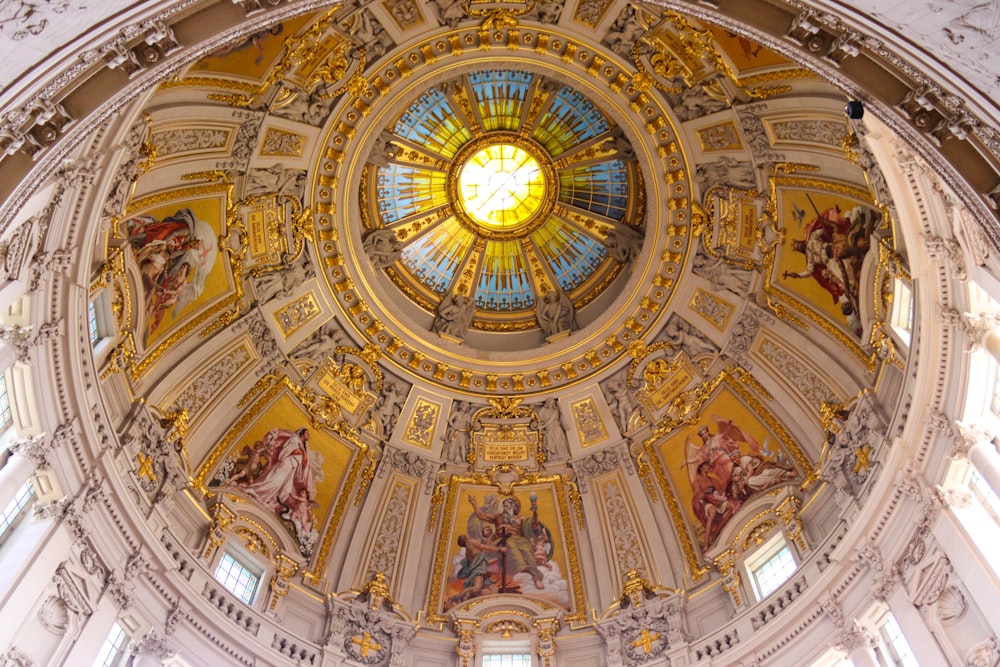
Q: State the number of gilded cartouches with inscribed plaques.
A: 7